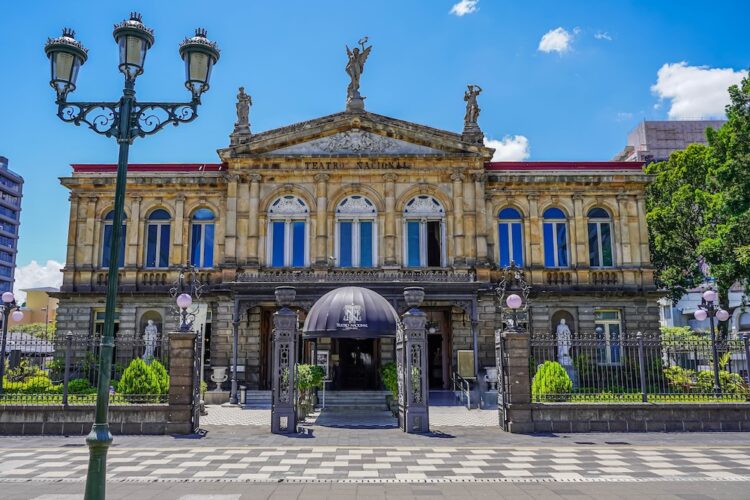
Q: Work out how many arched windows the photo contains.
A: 9